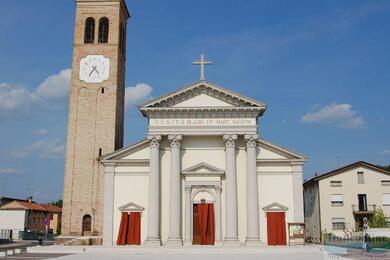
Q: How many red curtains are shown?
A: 3